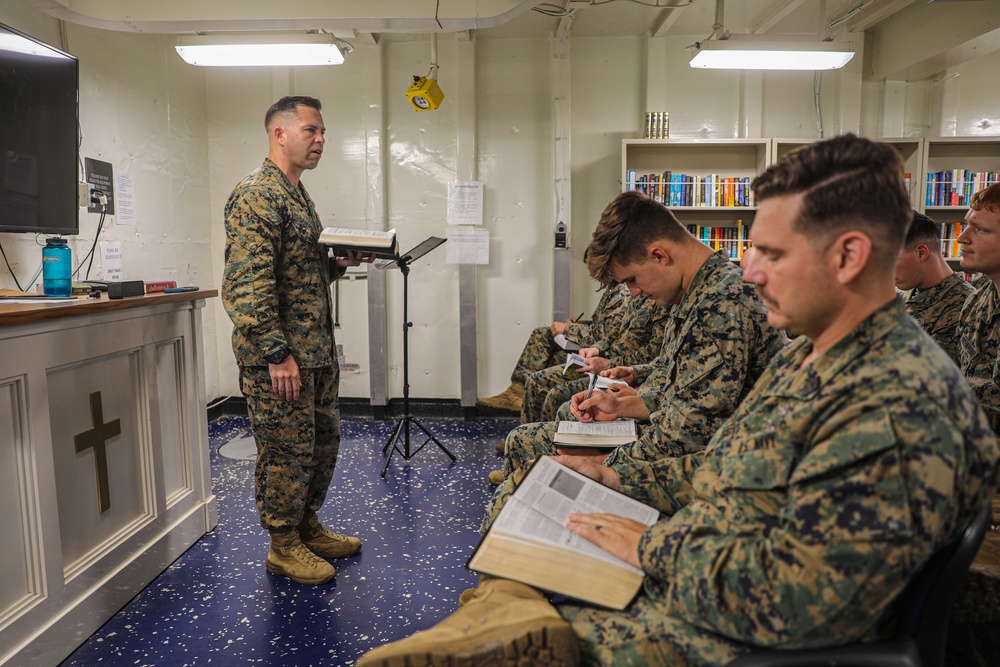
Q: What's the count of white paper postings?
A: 4